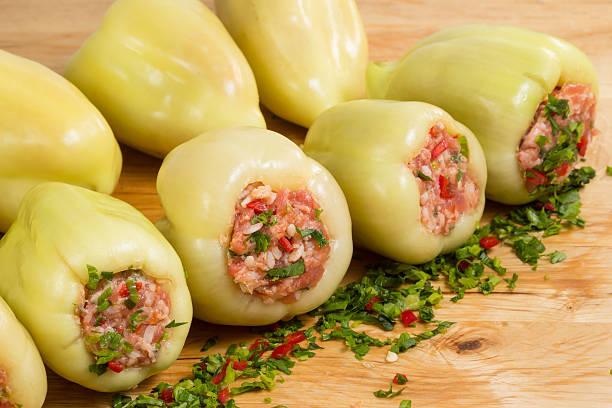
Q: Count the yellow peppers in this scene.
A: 8